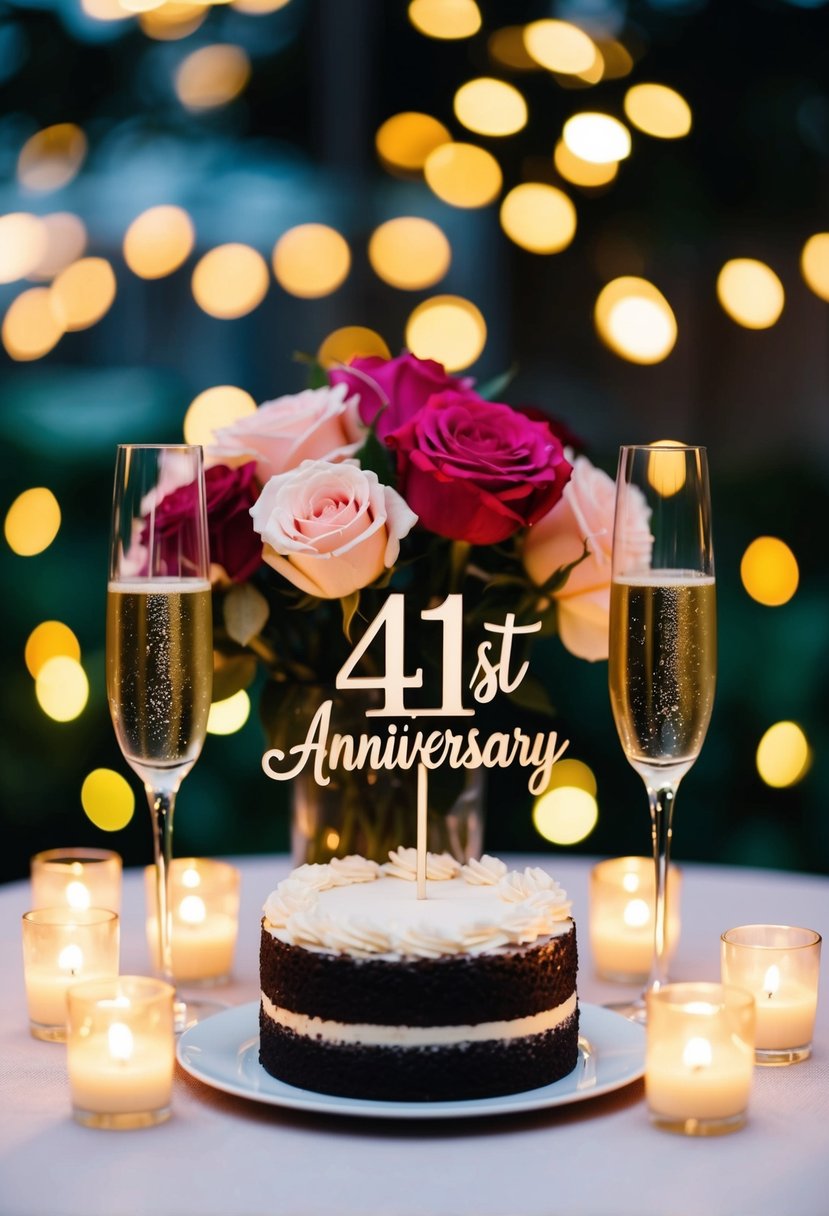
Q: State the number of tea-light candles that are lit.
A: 7